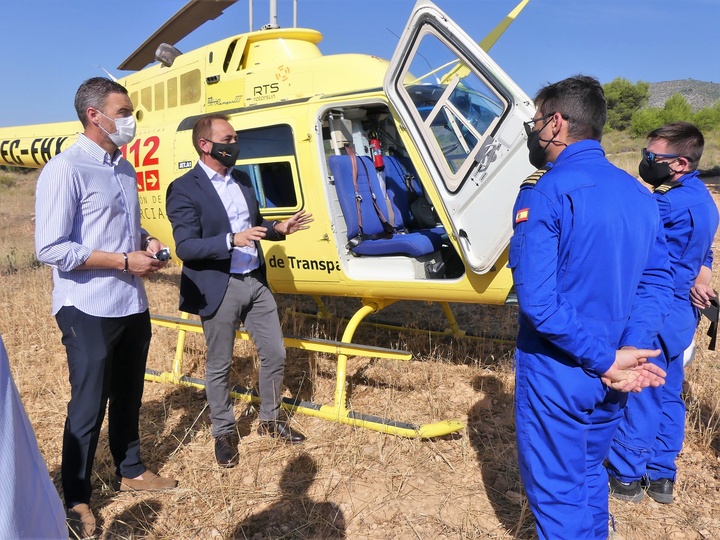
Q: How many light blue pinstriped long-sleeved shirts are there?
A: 1